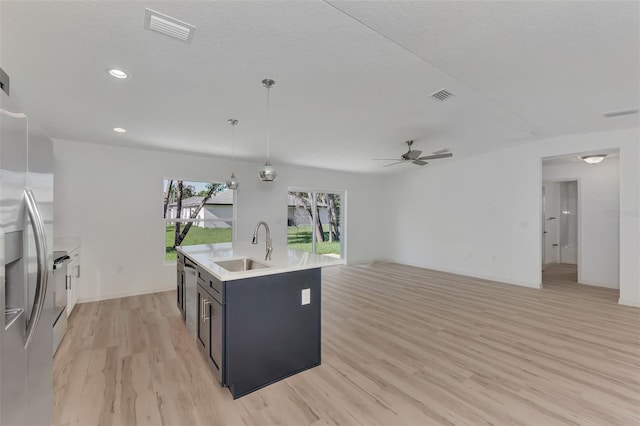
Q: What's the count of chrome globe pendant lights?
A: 2